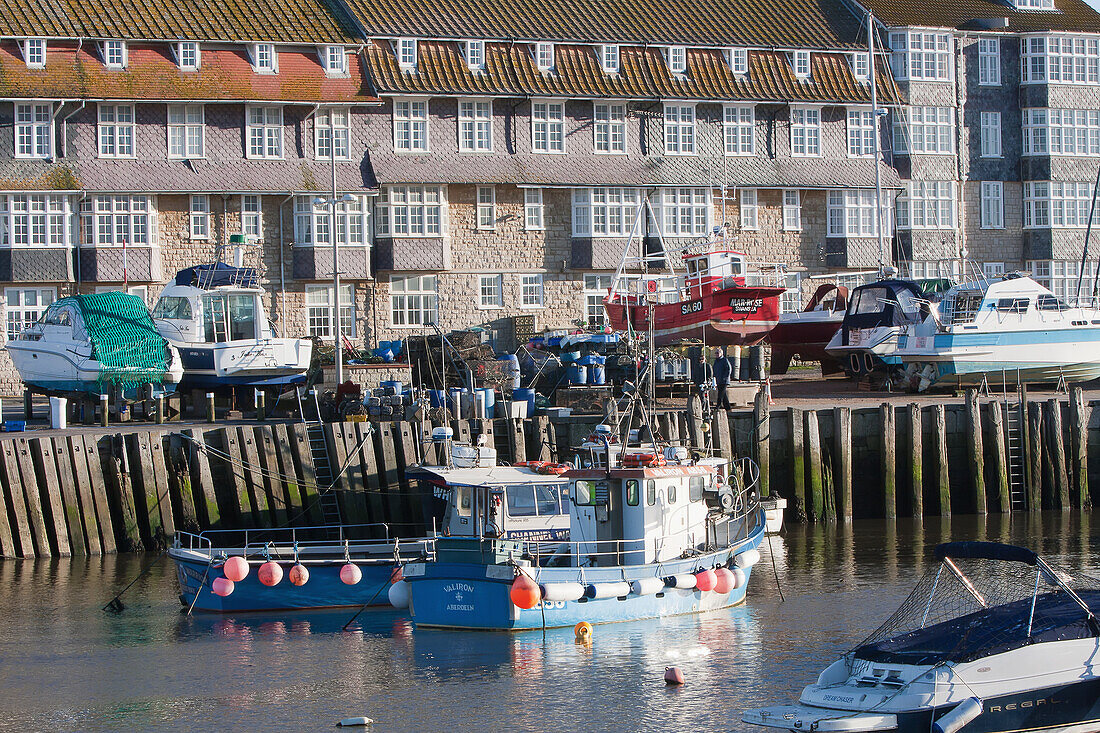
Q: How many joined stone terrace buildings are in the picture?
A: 3